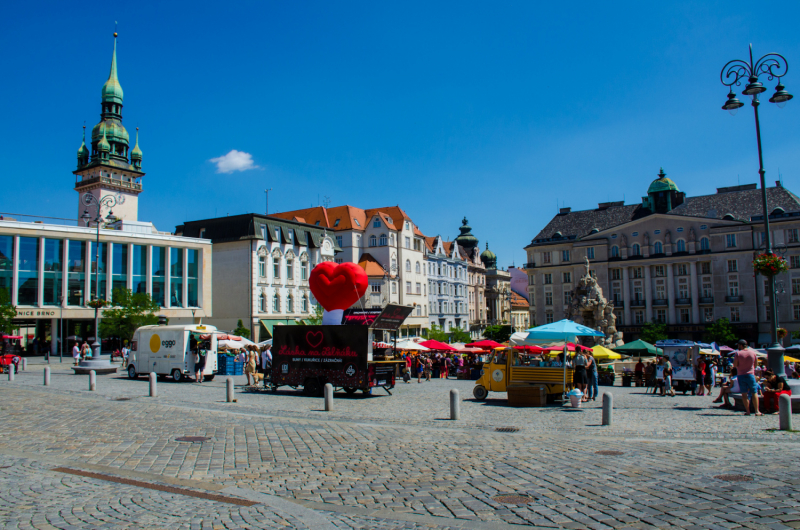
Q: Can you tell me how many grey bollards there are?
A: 10